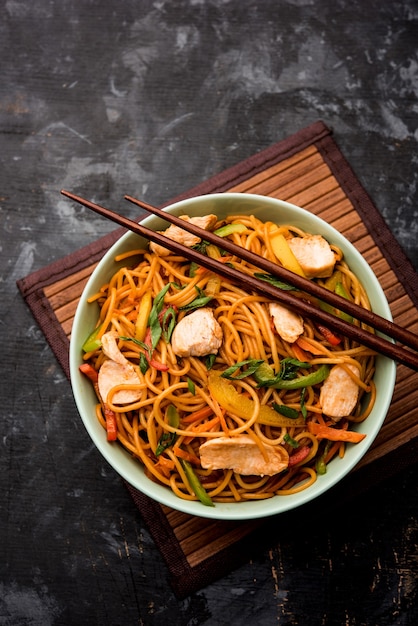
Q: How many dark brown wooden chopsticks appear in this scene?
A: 2